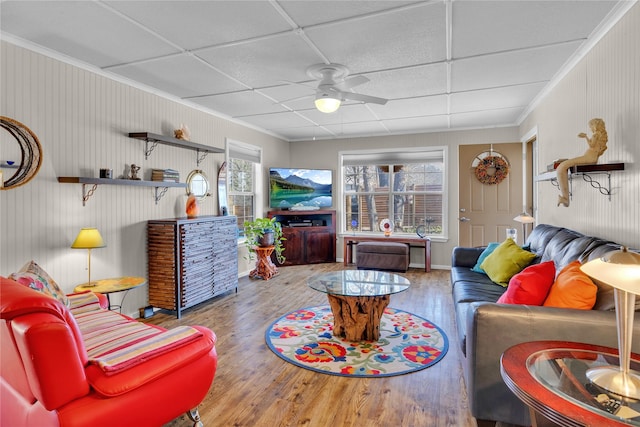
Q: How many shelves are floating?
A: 3